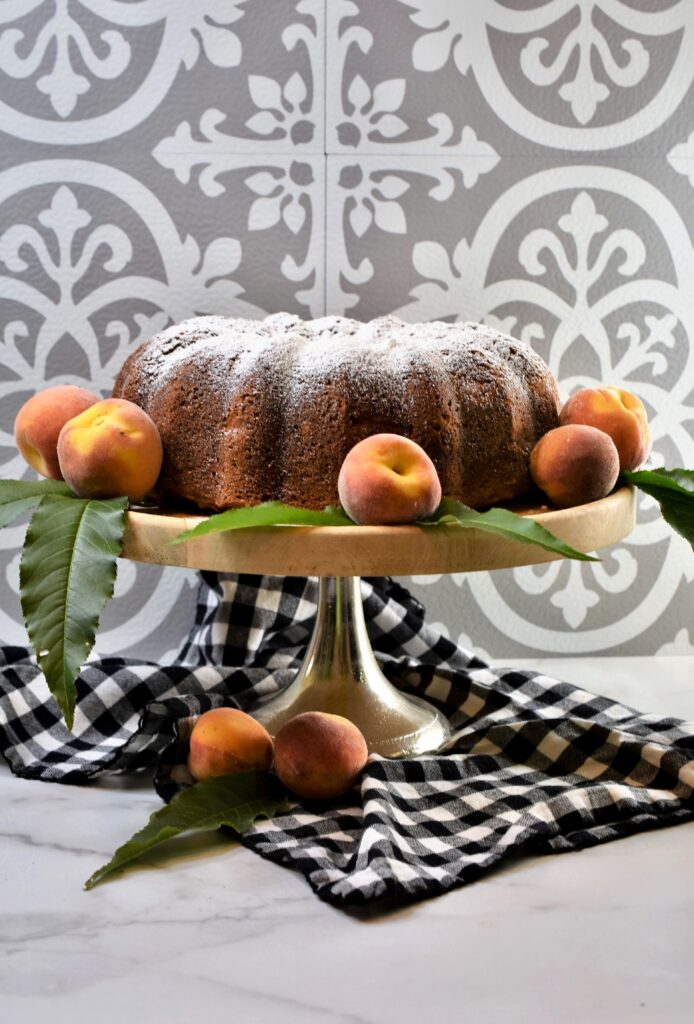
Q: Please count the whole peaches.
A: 7